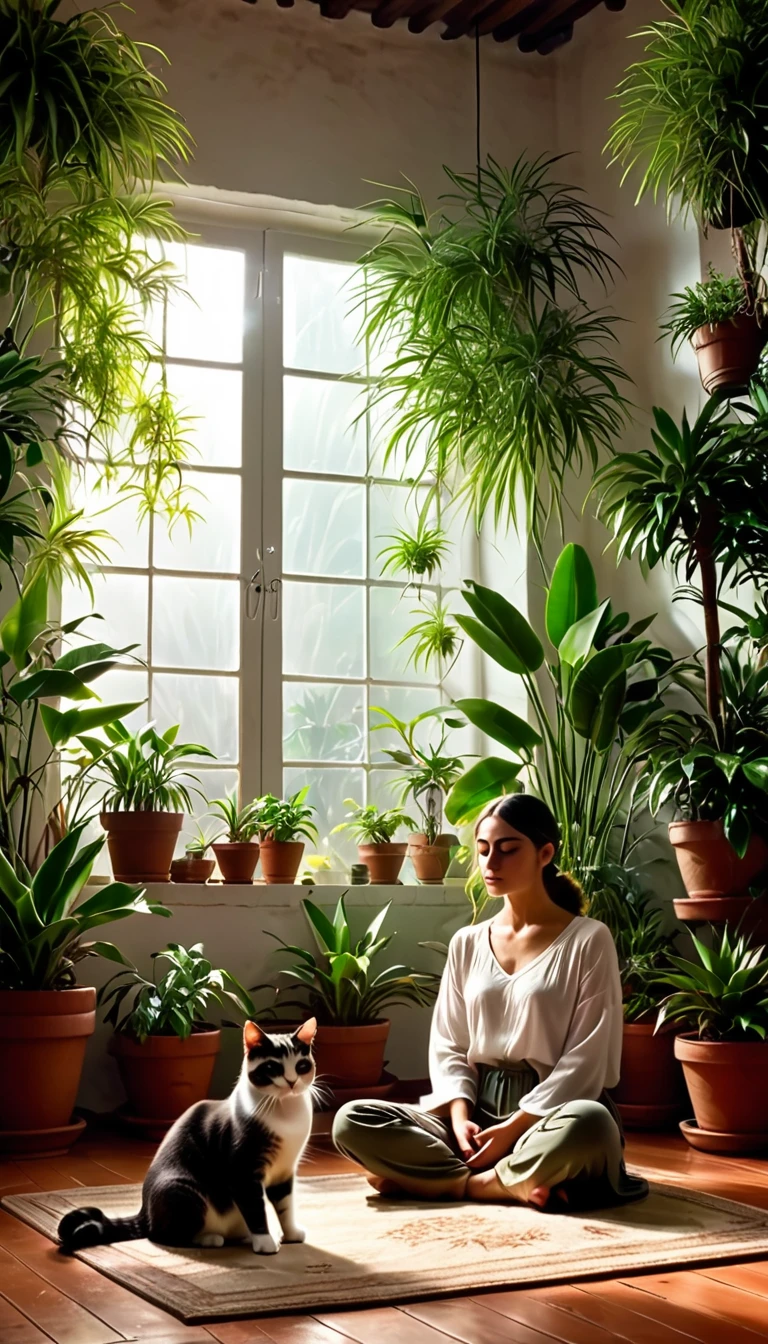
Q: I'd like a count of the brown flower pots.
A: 13